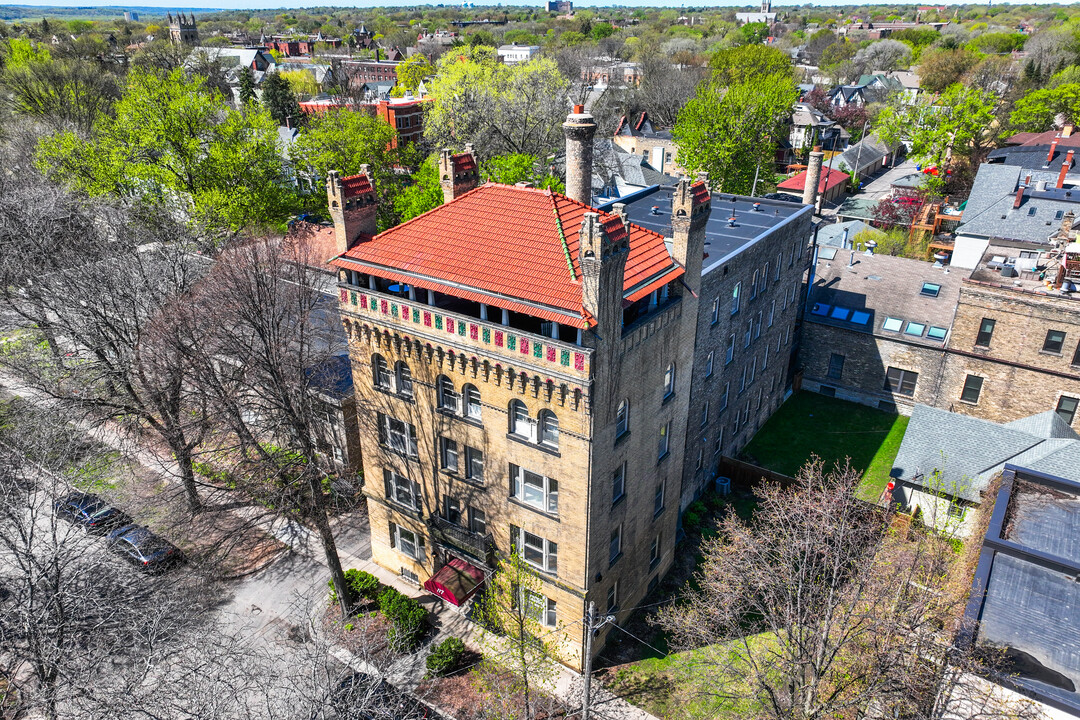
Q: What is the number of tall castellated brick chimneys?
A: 4